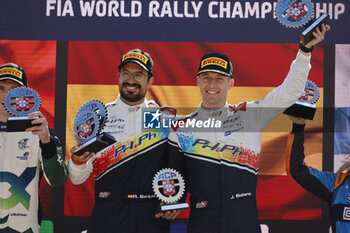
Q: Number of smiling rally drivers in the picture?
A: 2